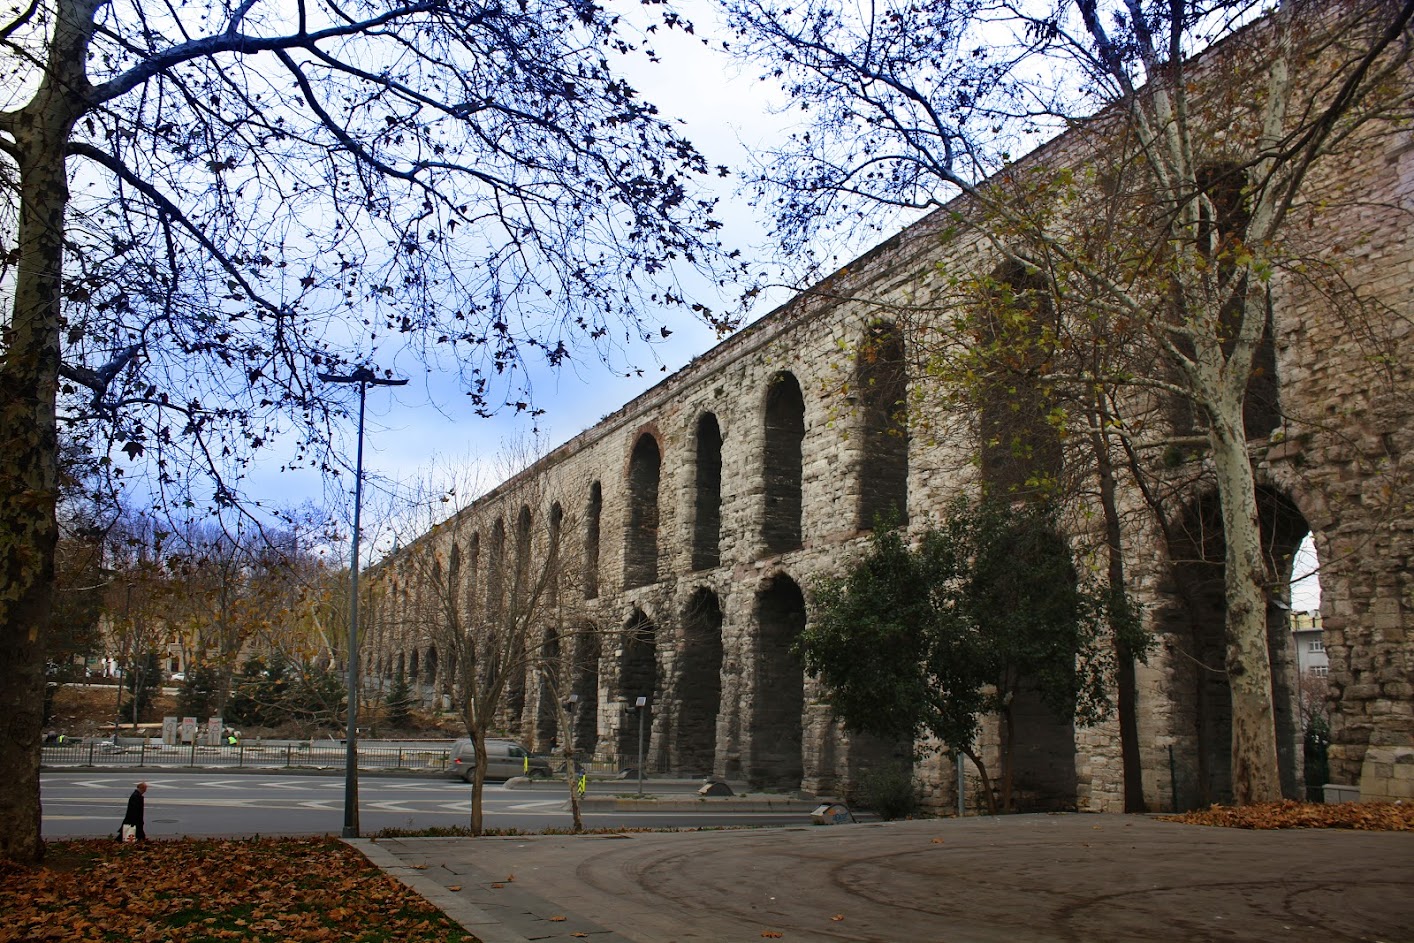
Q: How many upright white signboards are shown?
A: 3